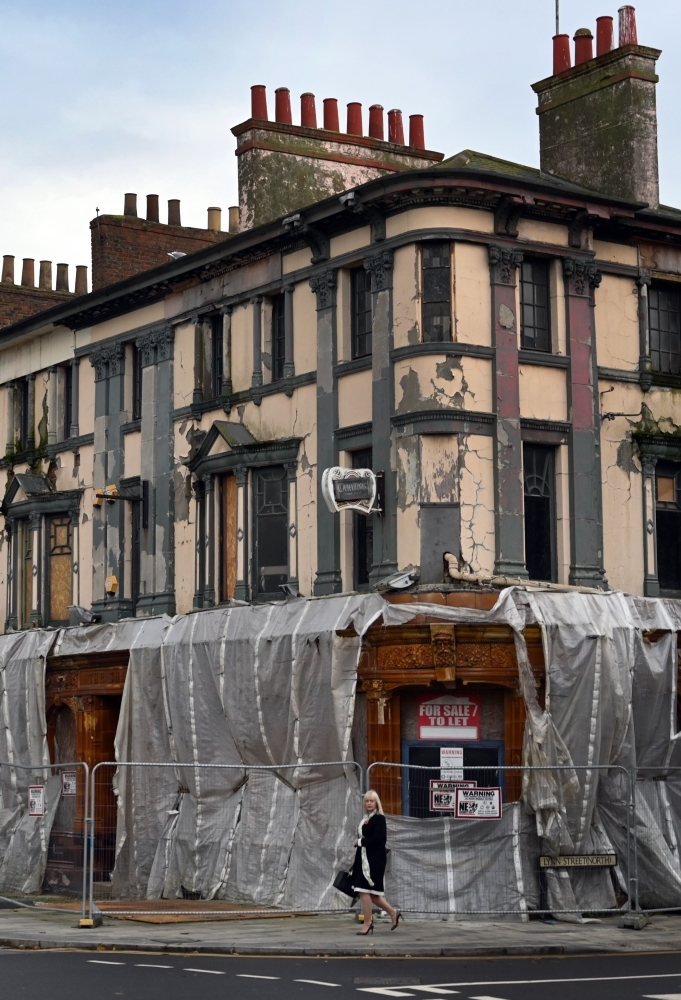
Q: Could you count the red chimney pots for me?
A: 12